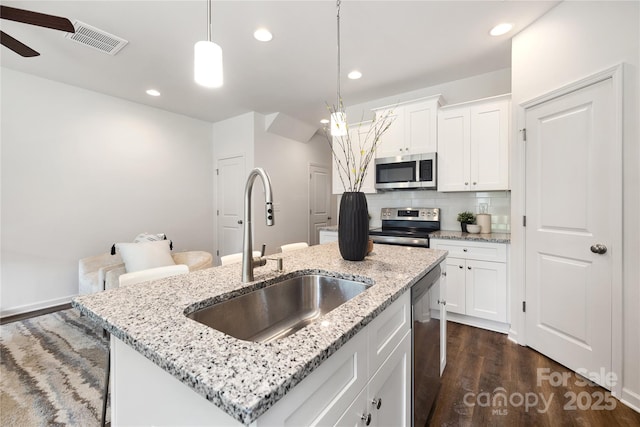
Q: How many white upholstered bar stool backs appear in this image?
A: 3